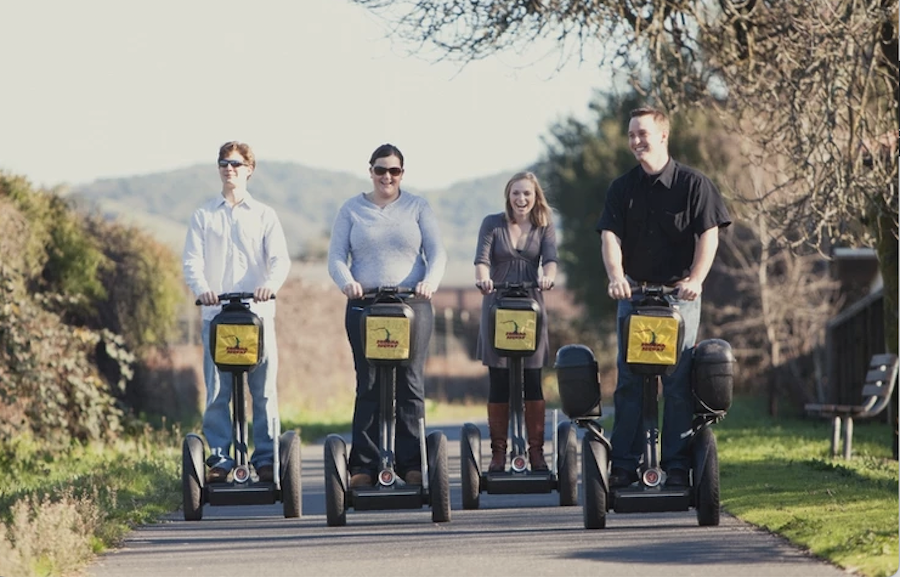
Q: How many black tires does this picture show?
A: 8